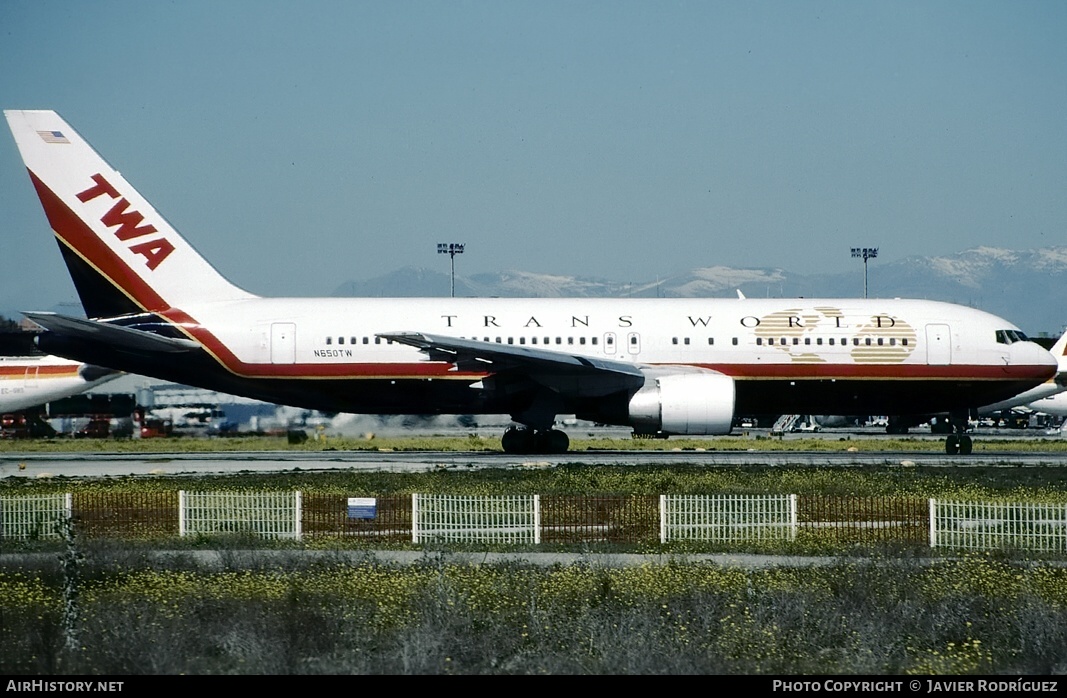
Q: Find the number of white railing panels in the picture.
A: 5